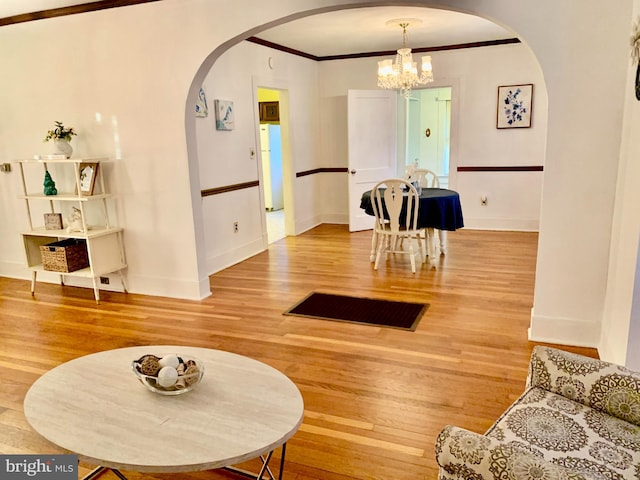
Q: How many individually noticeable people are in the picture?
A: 0